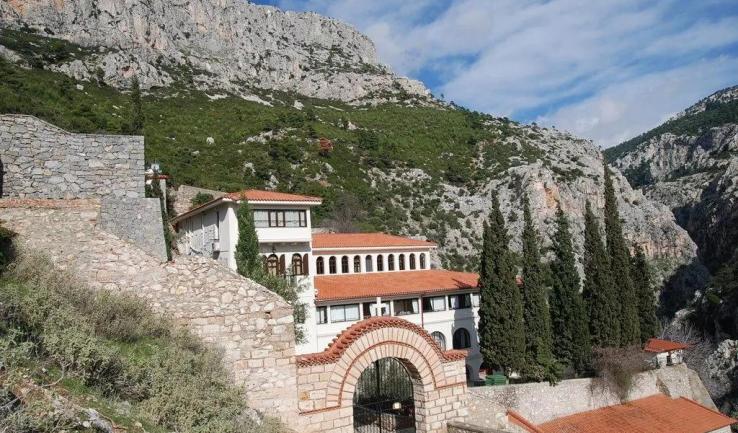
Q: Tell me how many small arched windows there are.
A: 10